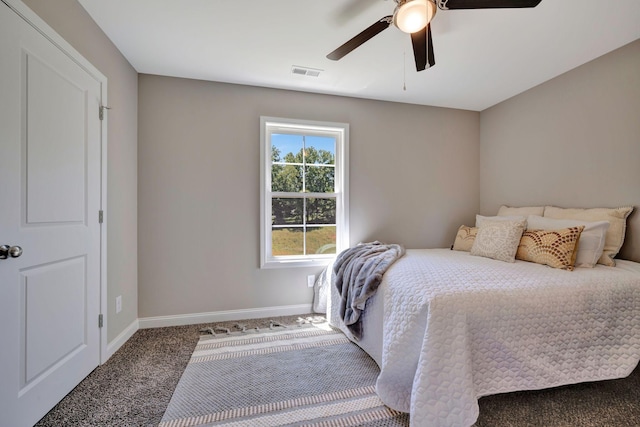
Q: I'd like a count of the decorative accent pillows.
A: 3